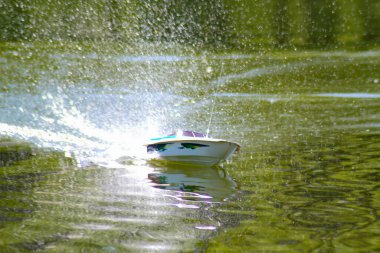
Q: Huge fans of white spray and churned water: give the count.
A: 1